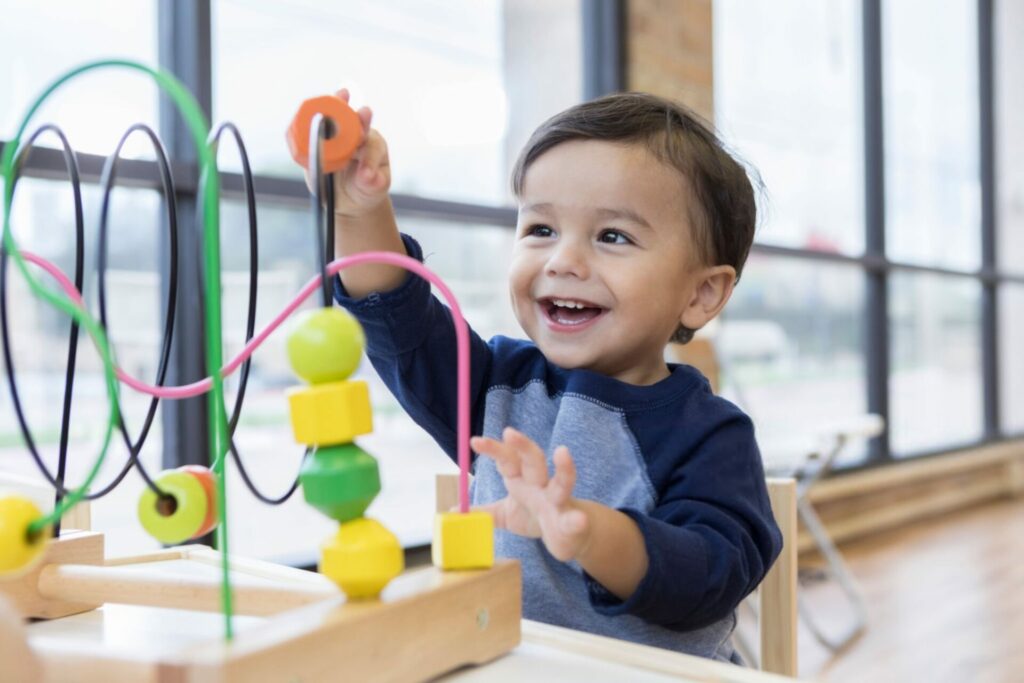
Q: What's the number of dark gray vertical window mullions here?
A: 4